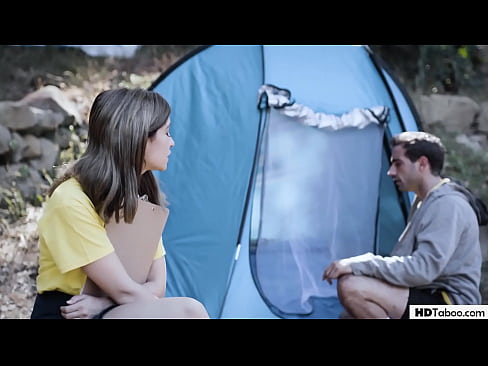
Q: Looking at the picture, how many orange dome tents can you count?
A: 0